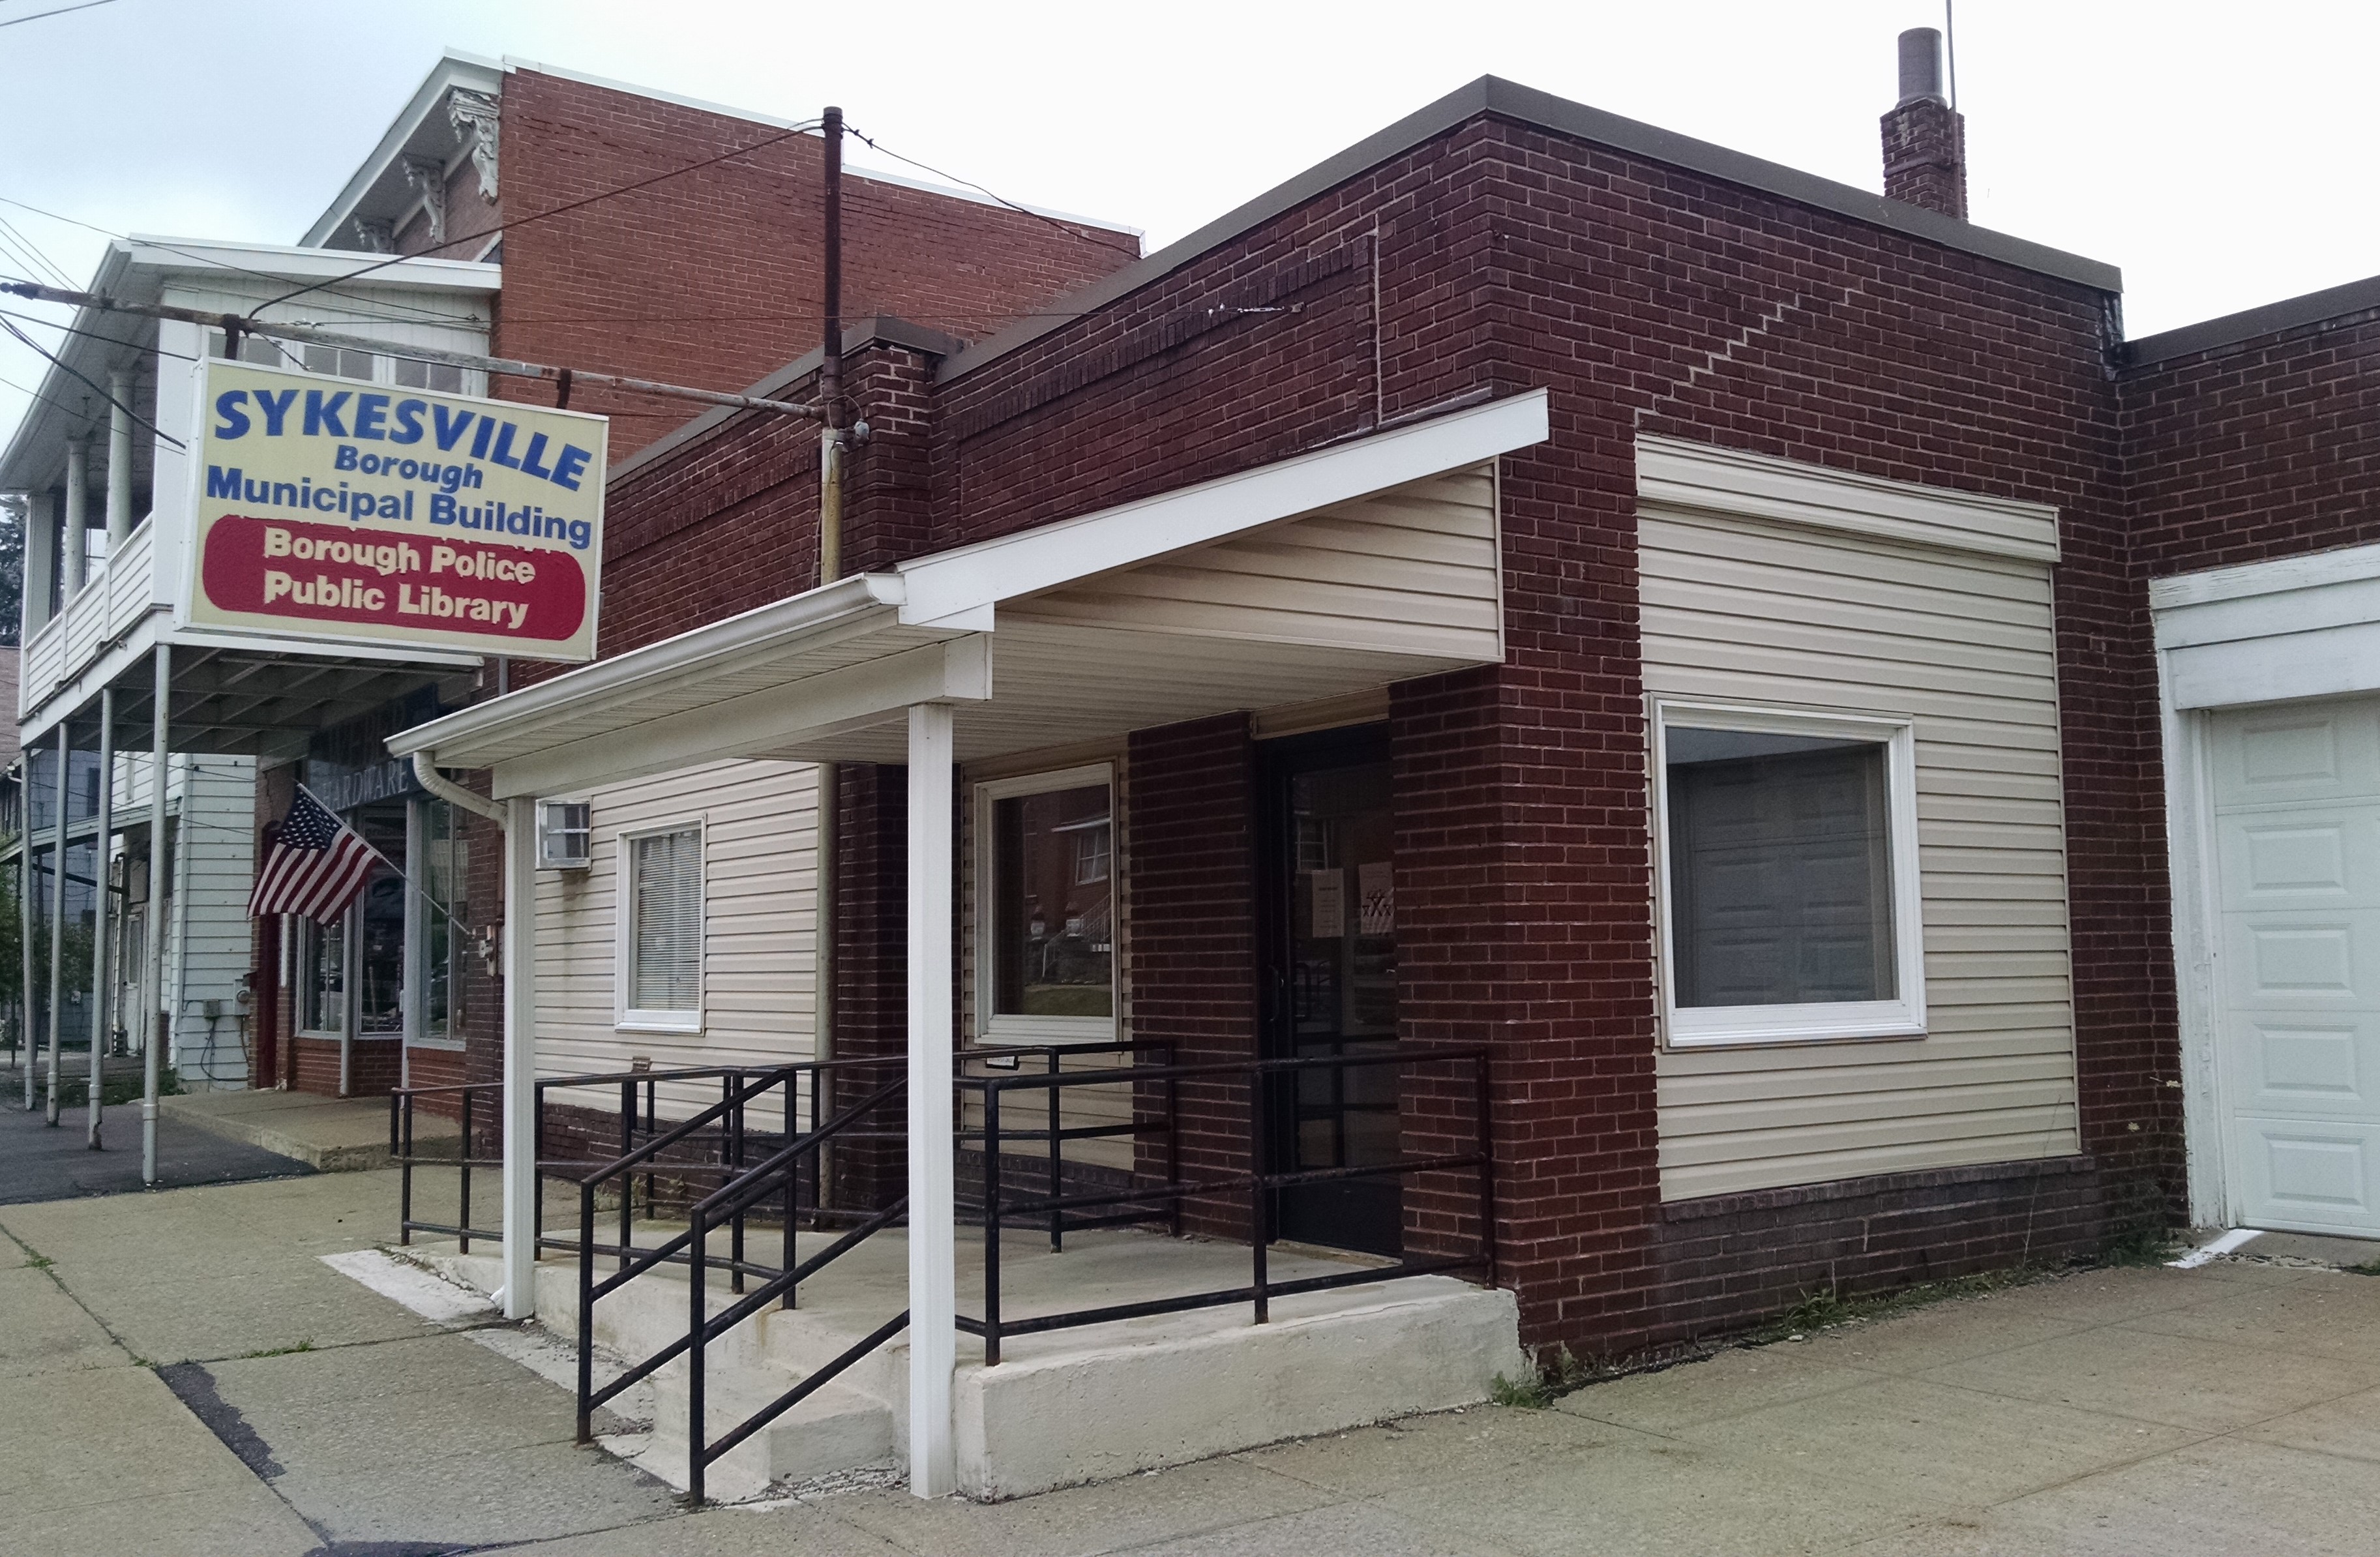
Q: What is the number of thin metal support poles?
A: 4